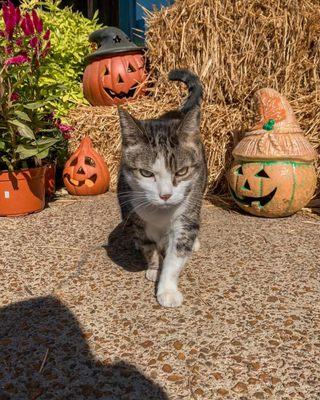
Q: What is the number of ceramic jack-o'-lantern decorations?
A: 3